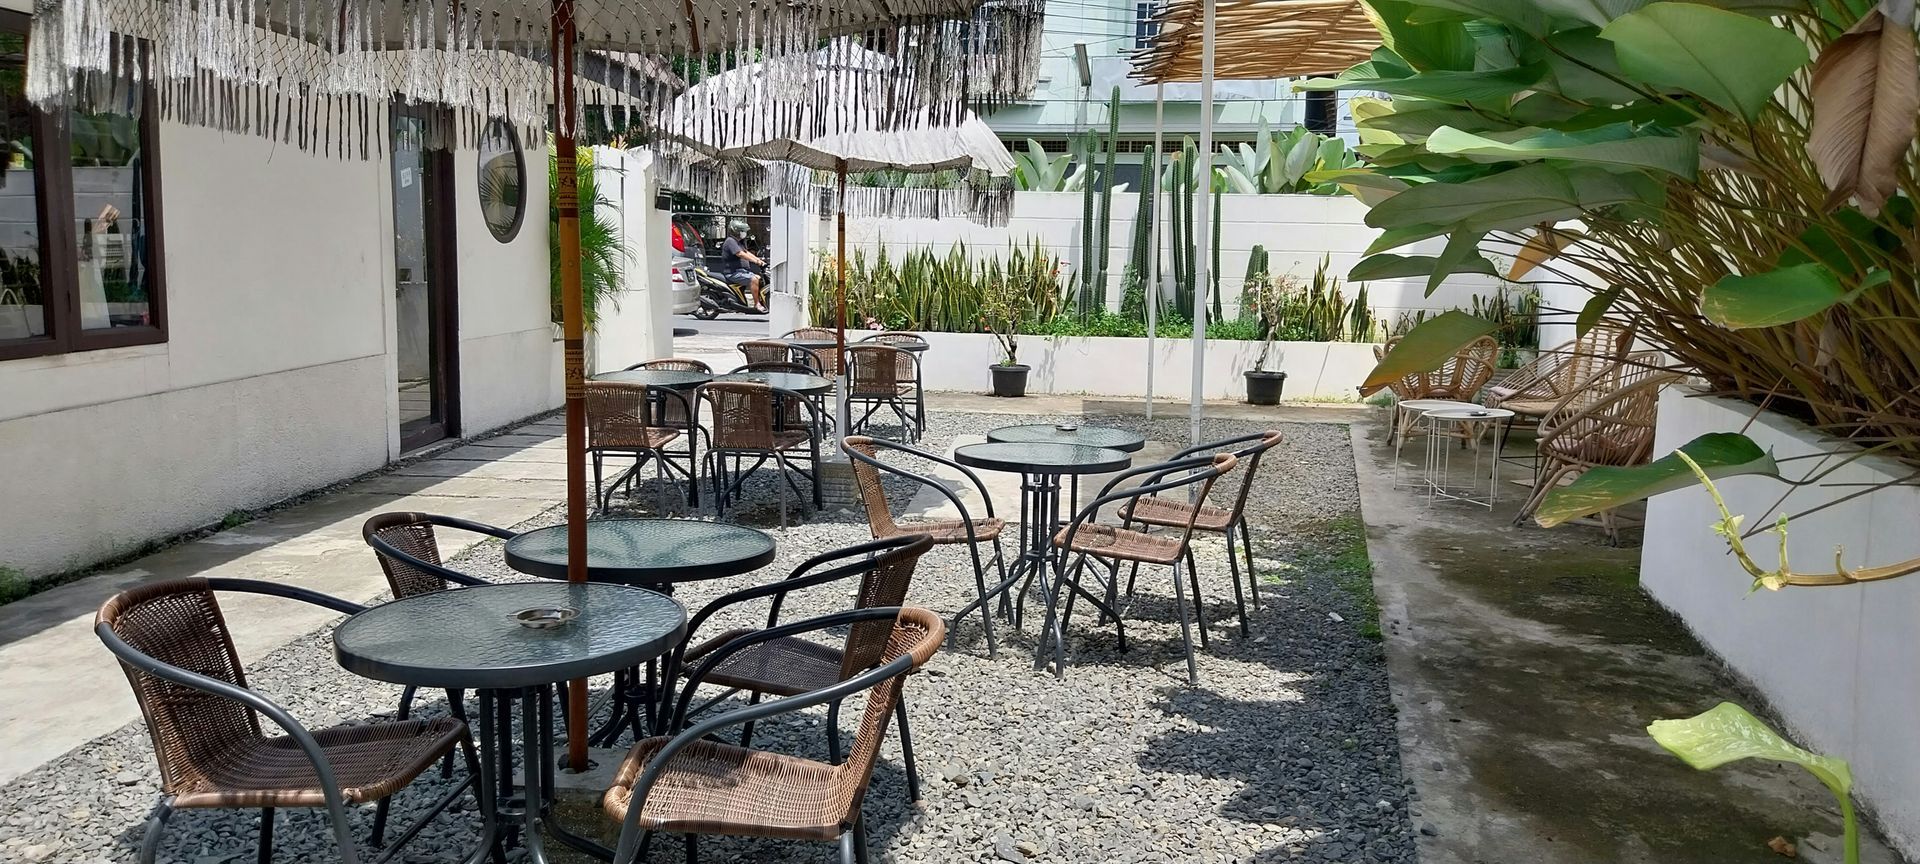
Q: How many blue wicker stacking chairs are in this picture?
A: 0